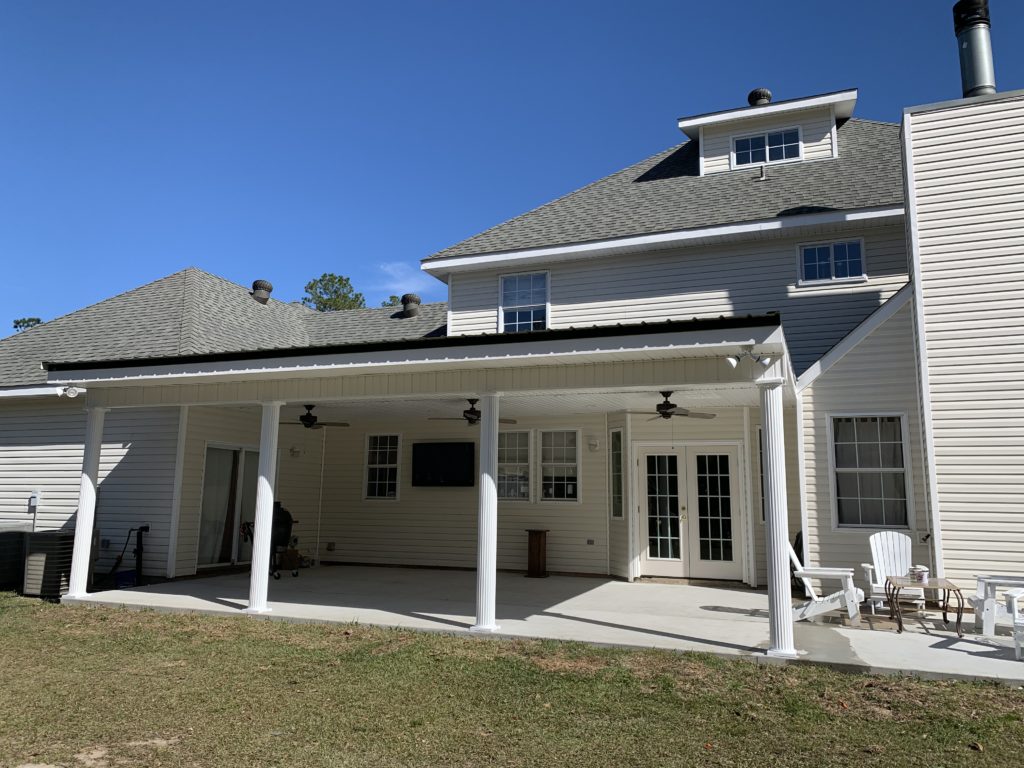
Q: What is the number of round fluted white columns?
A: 4